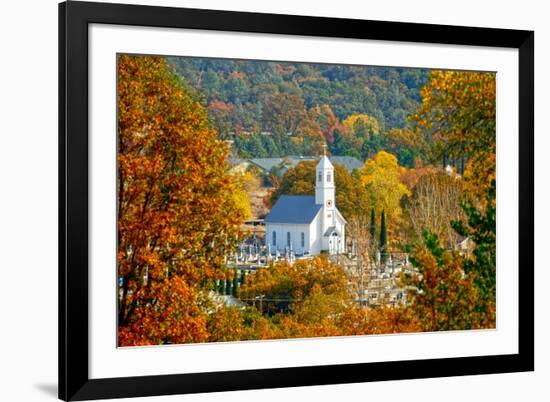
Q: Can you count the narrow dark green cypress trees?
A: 2